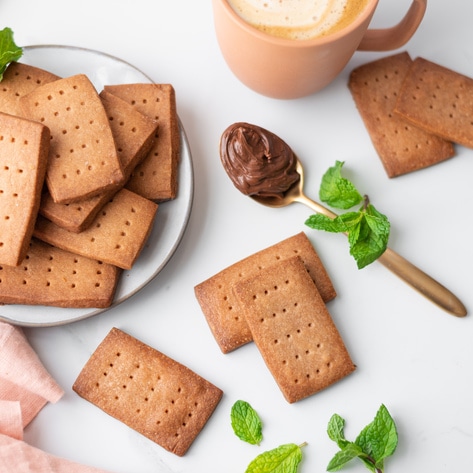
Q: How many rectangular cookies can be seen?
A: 12